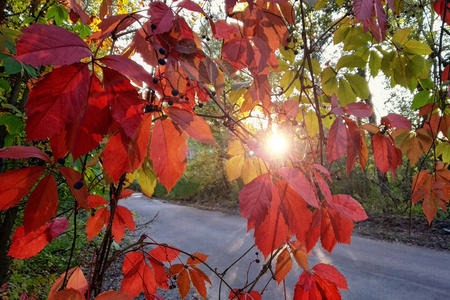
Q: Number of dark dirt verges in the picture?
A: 1